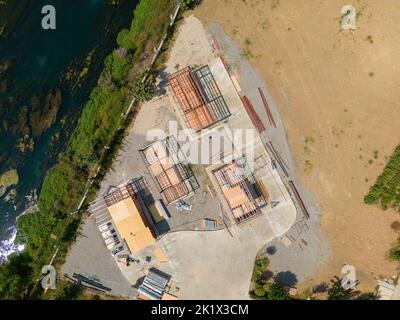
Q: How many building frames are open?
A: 3